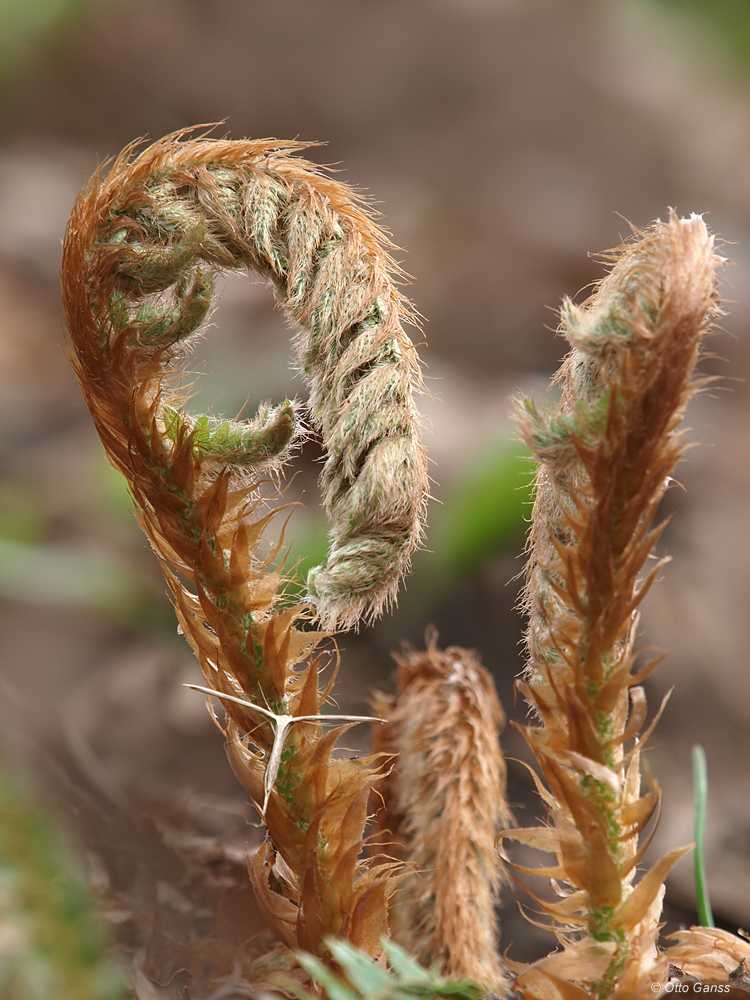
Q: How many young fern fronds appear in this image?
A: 3